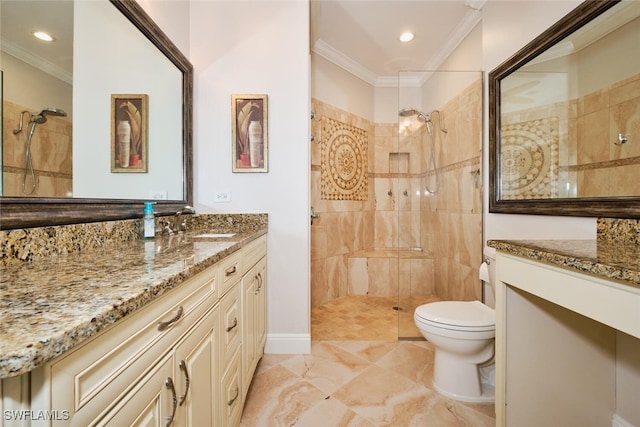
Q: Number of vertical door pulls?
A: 4